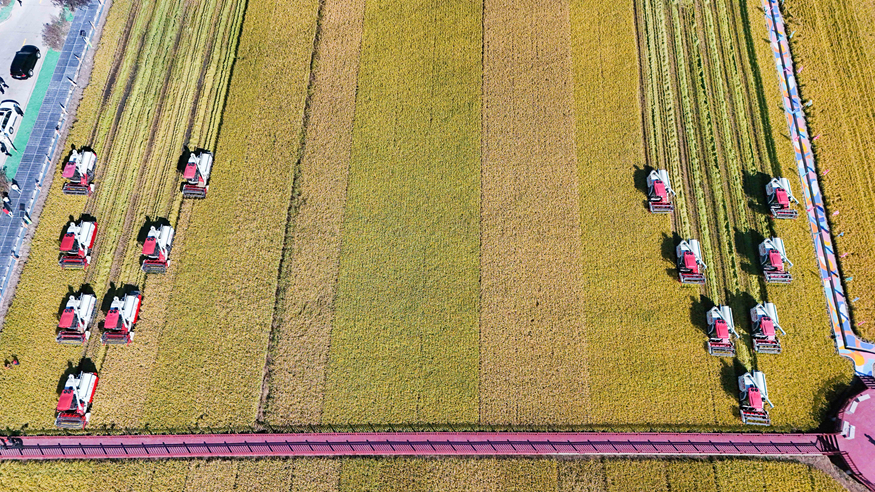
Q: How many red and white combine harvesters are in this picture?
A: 14